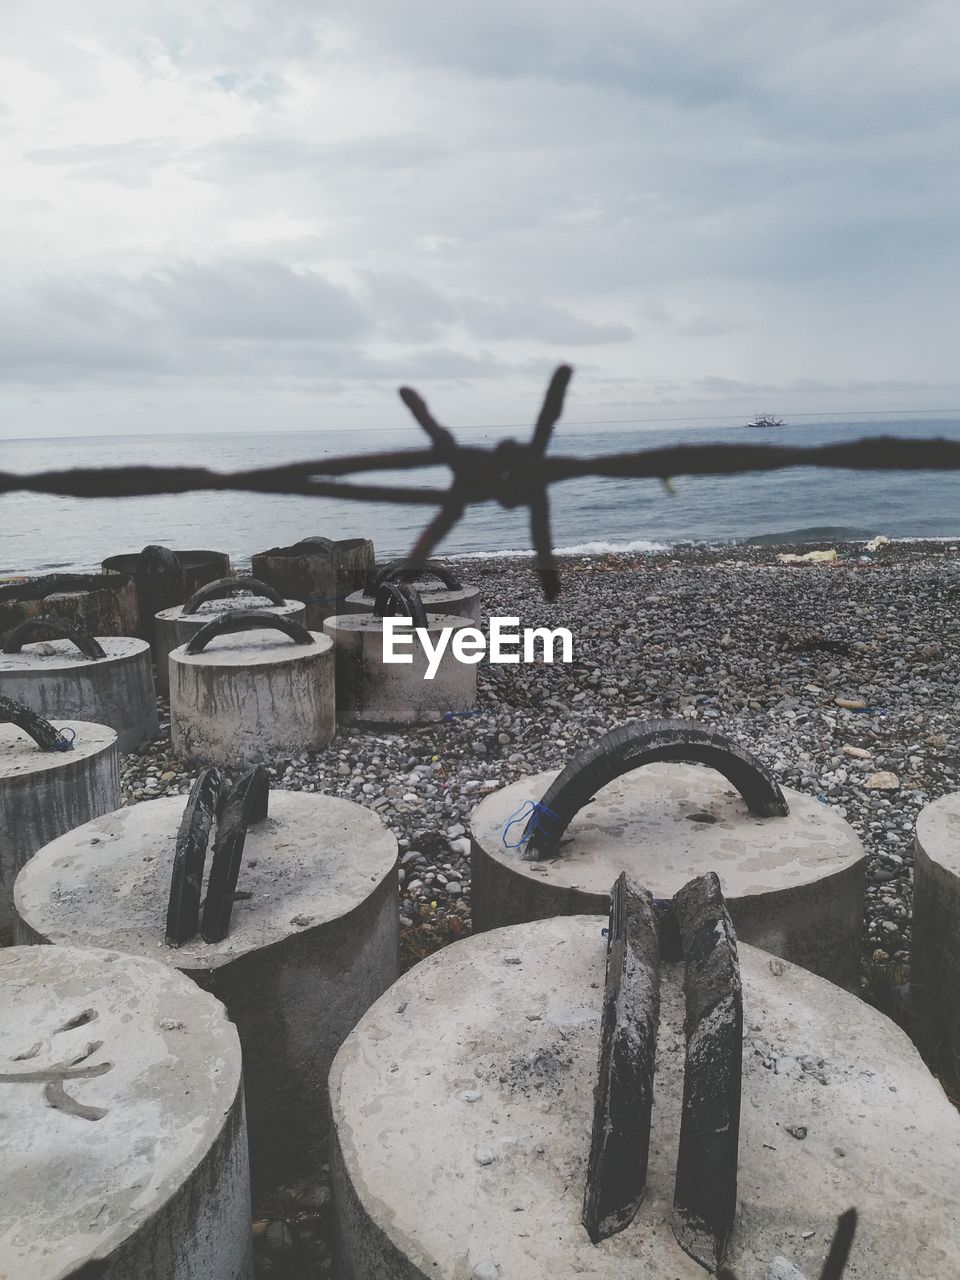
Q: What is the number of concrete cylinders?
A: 14